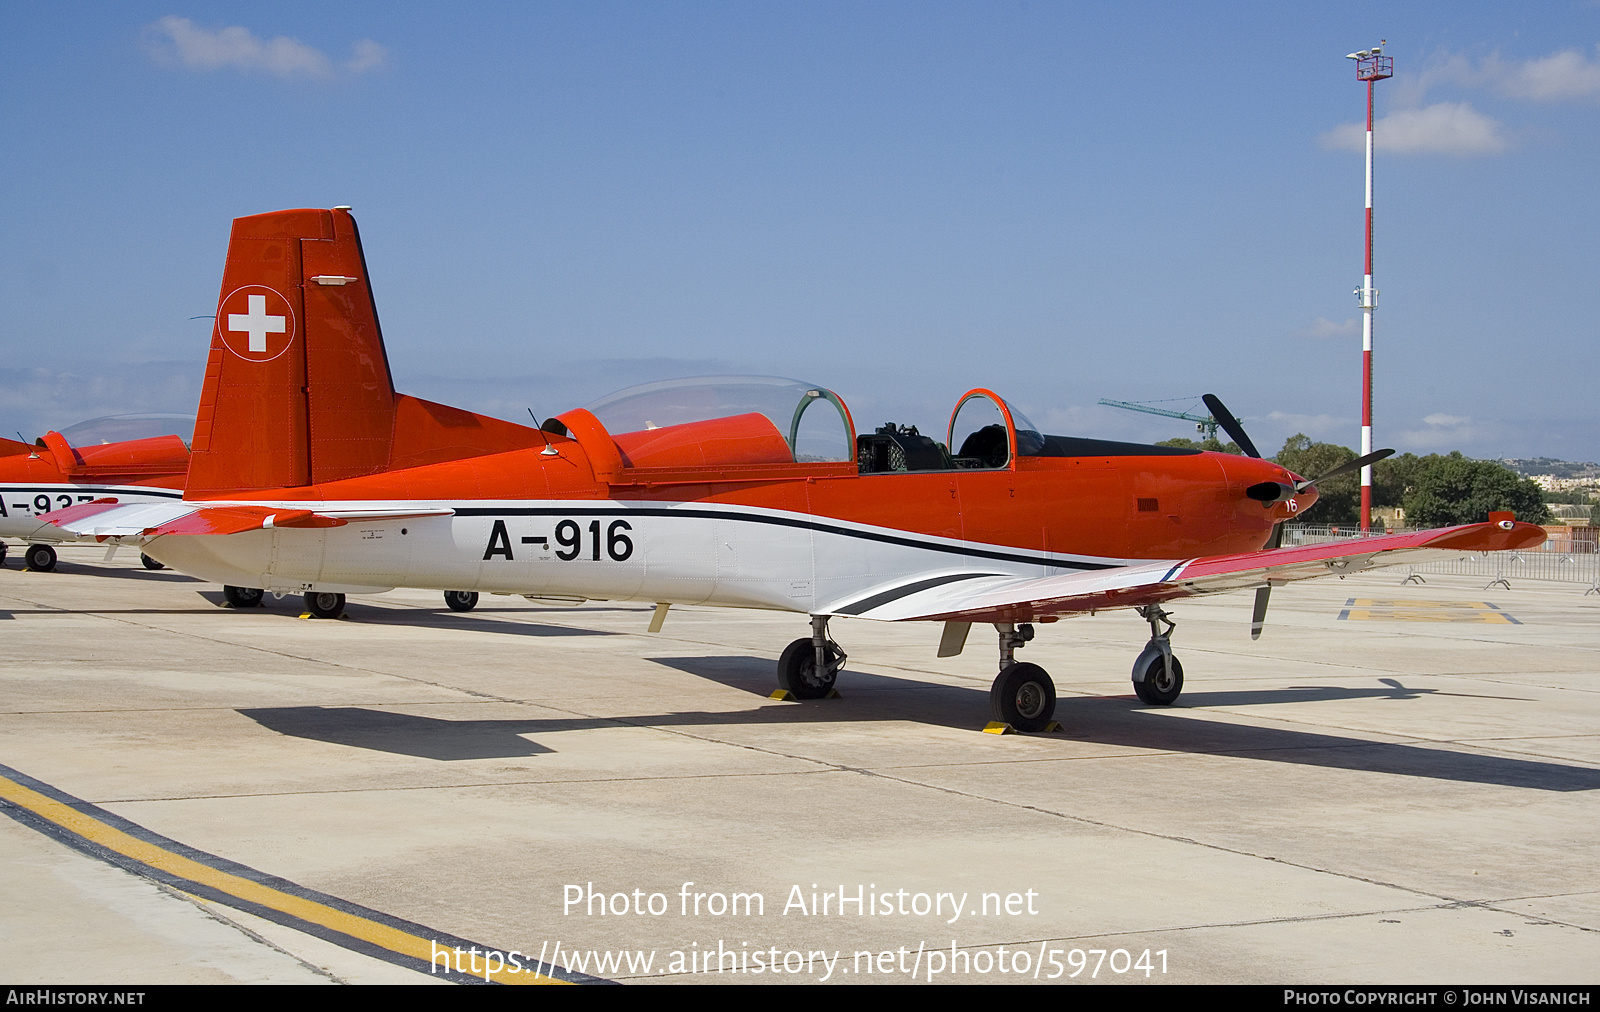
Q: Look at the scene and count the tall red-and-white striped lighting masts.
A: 1